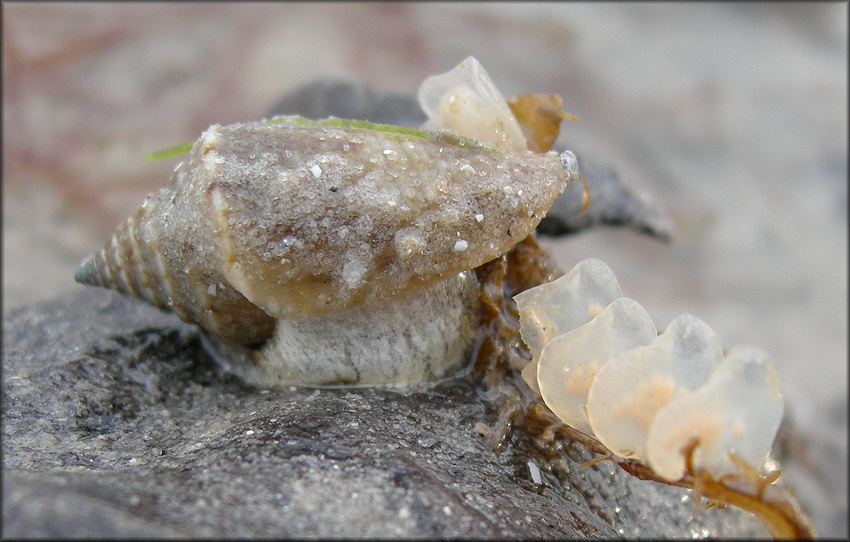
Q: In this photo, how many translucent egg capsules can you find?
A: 5